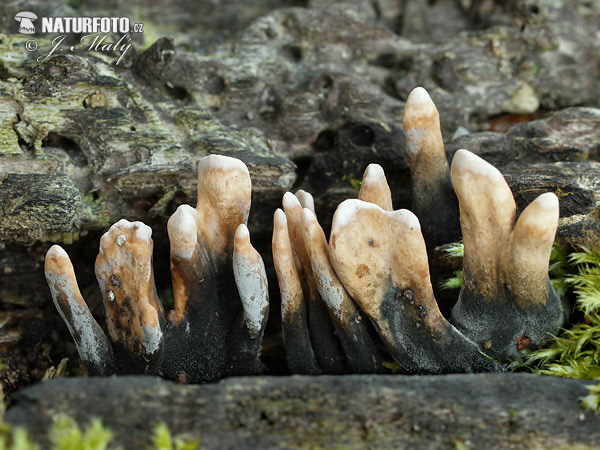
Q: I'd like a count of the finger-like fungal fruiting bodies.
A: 14